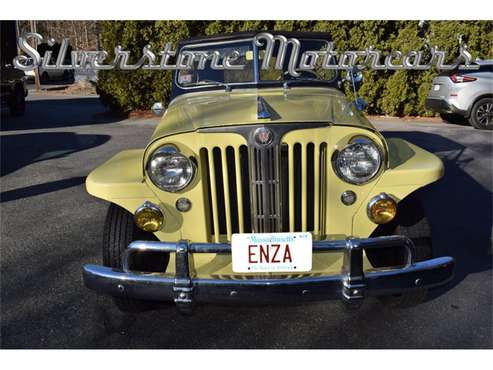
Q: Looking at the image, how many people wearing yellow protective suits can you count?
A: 0